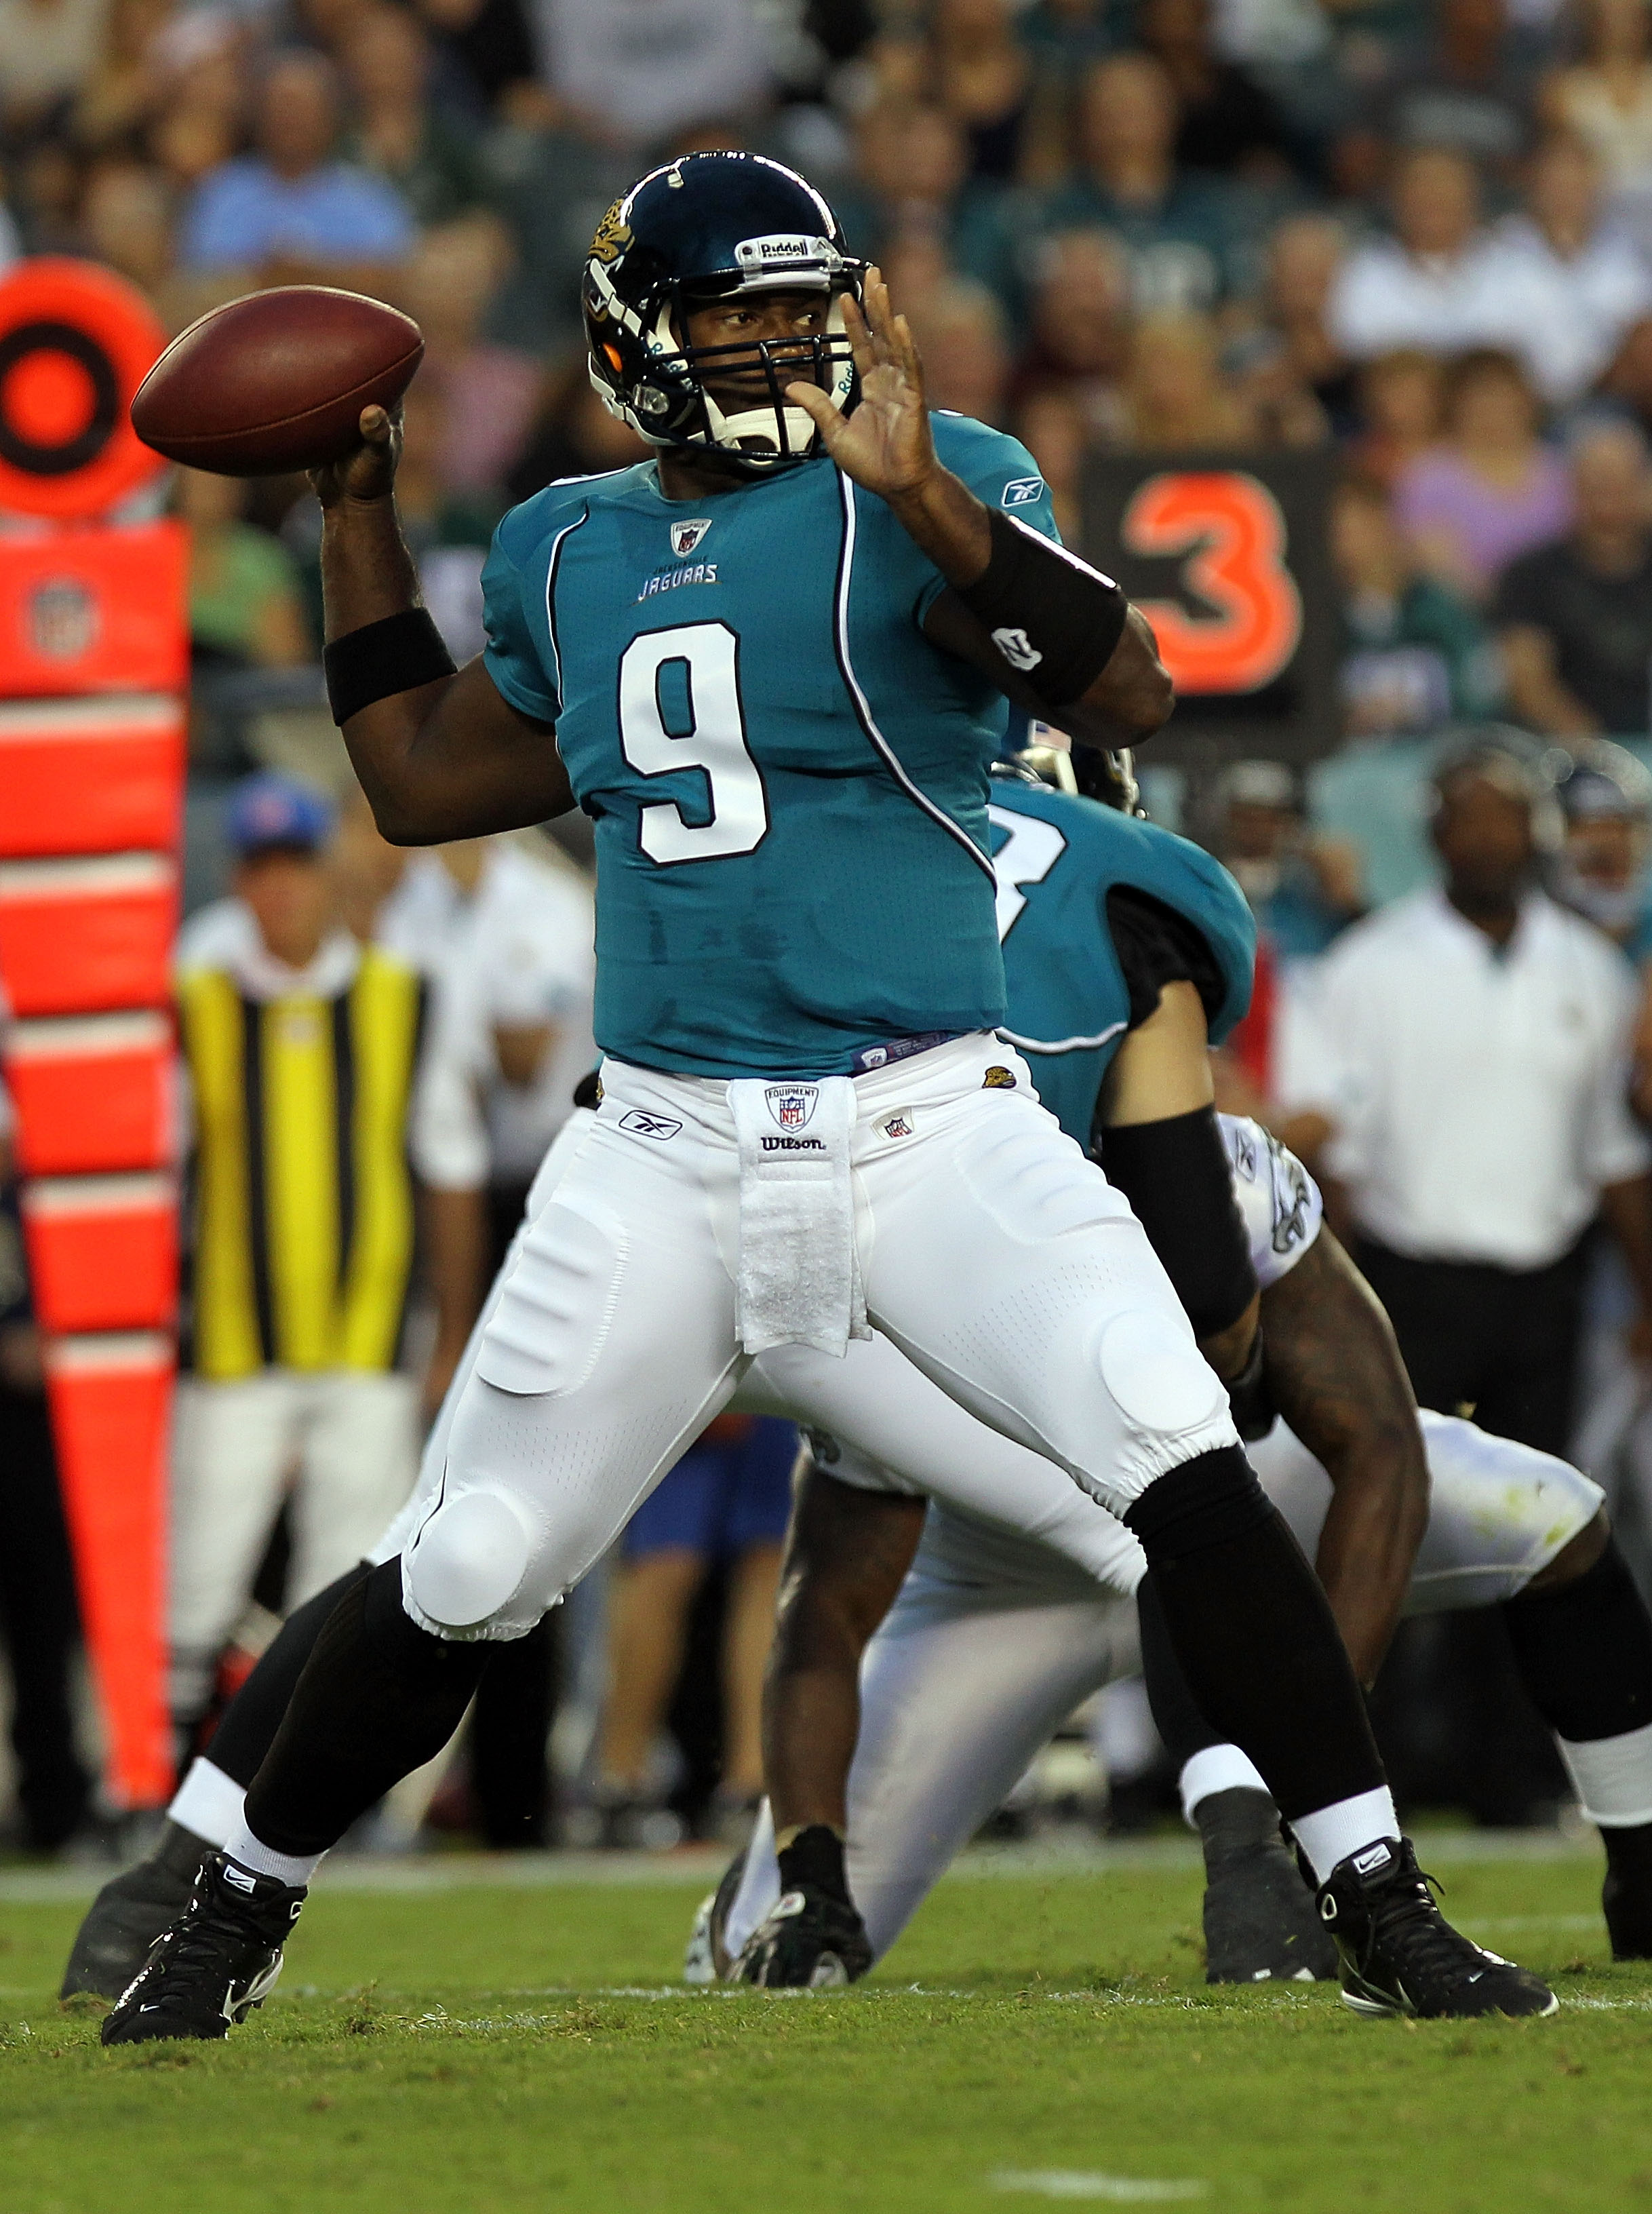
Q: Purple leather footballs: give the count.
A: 0